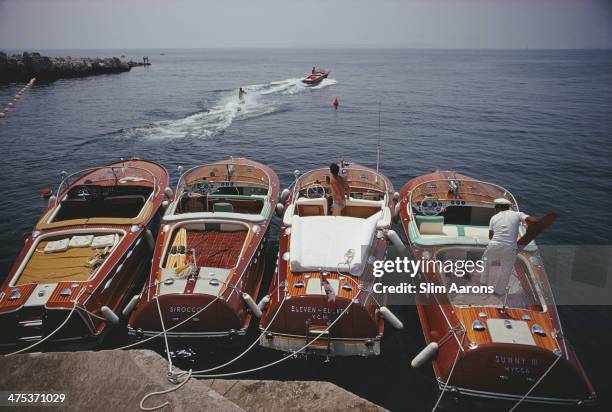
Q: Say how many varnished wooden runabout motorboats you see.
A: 5